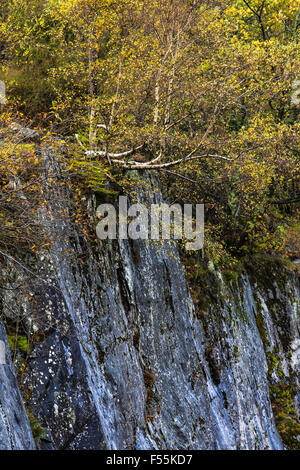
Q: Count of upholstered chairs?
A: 0